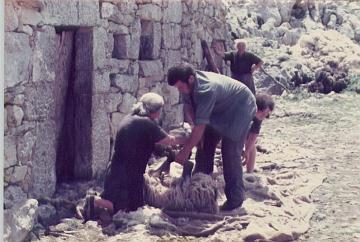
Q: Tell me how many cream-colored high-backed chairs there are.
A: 0